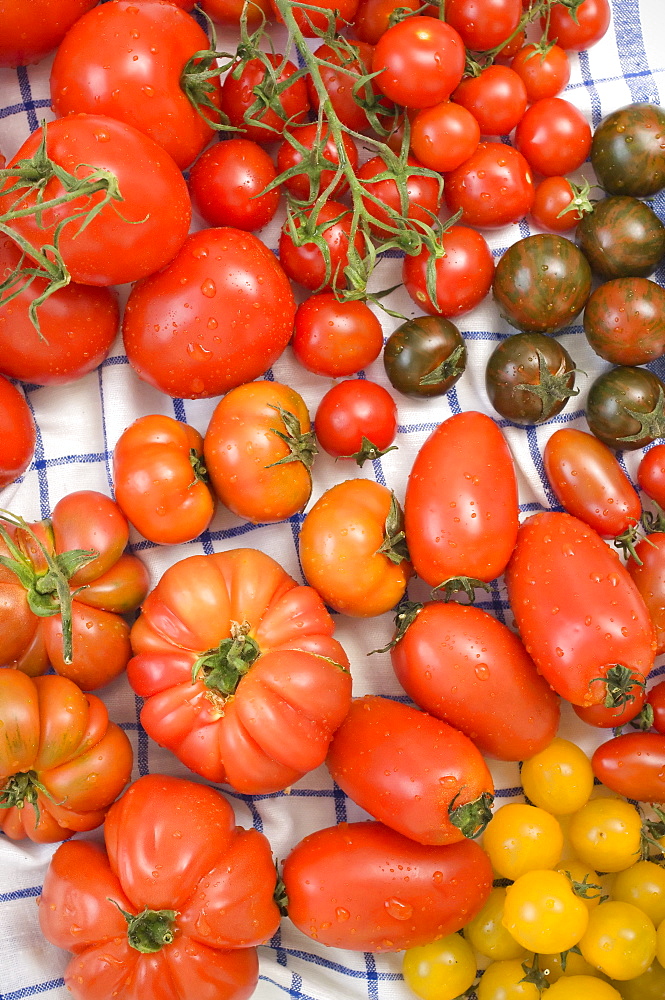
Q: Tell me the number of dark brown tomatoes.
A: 7